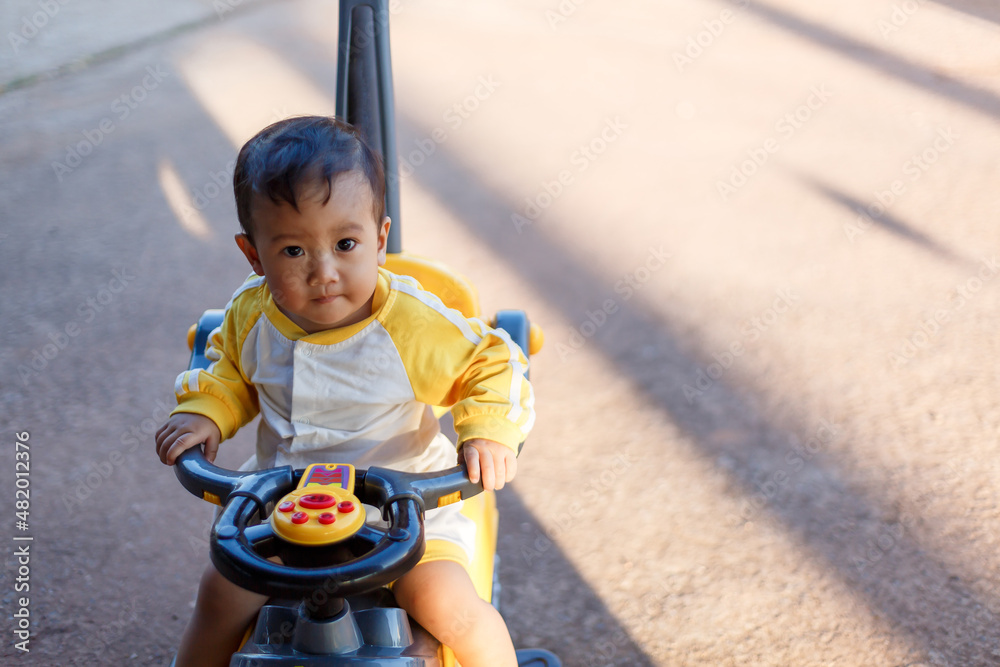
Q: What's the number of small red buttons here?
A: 4